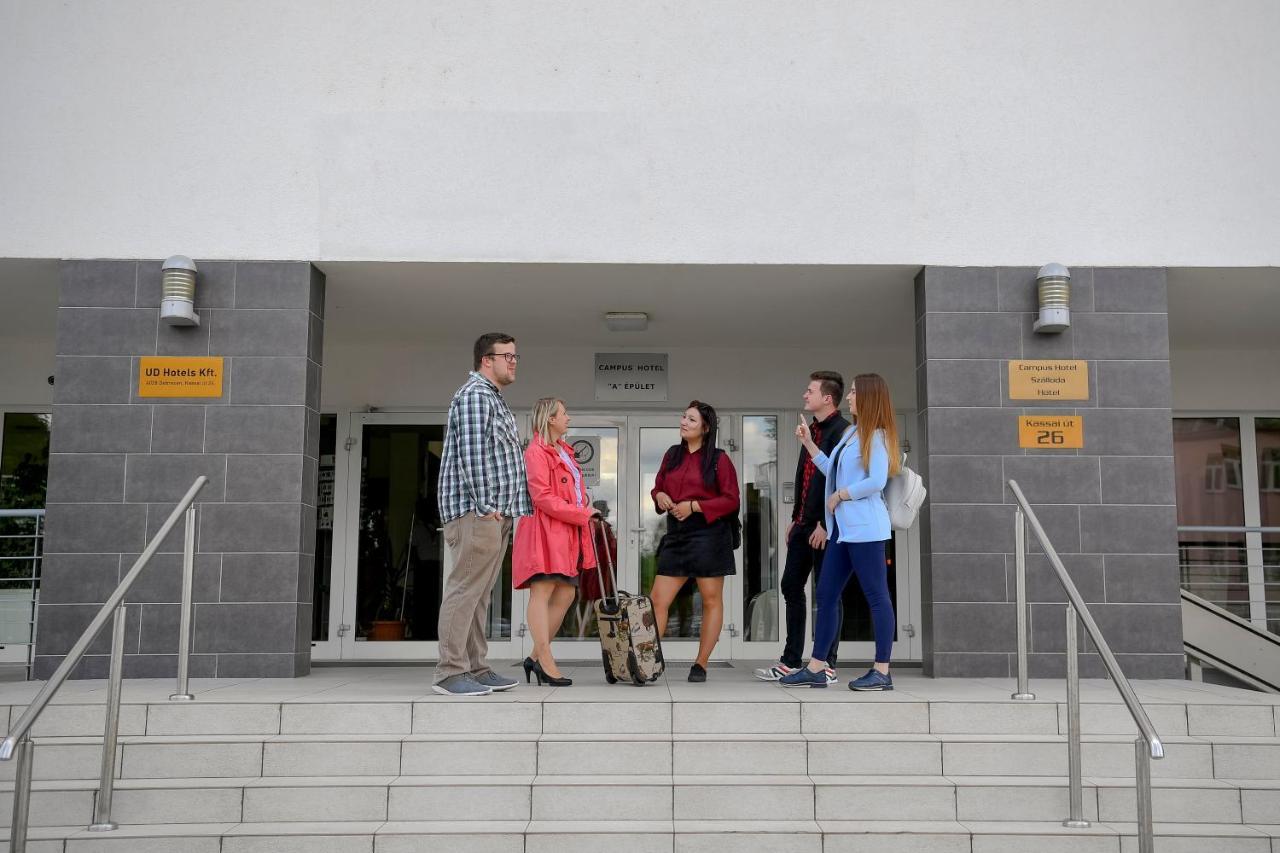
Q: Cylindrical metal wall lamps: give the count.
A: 2